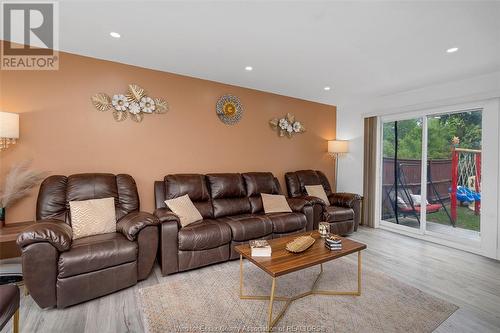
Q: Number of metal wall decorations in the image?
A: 3